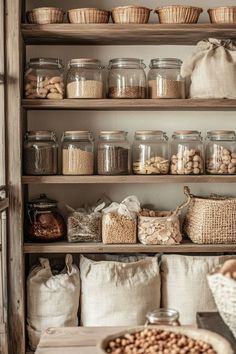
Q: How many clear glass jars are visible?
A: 11